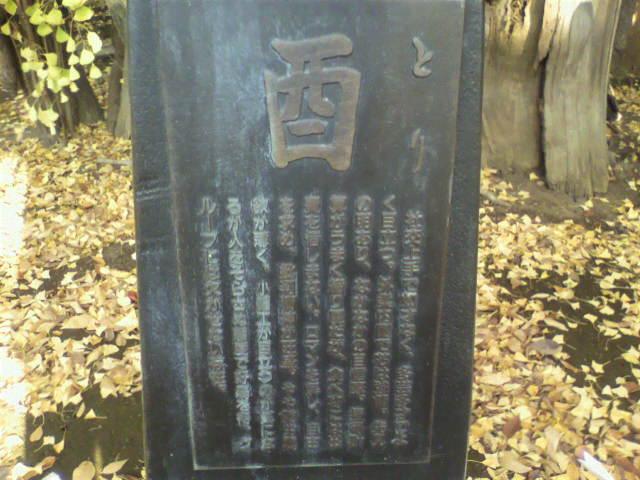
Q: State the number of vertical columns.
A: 9